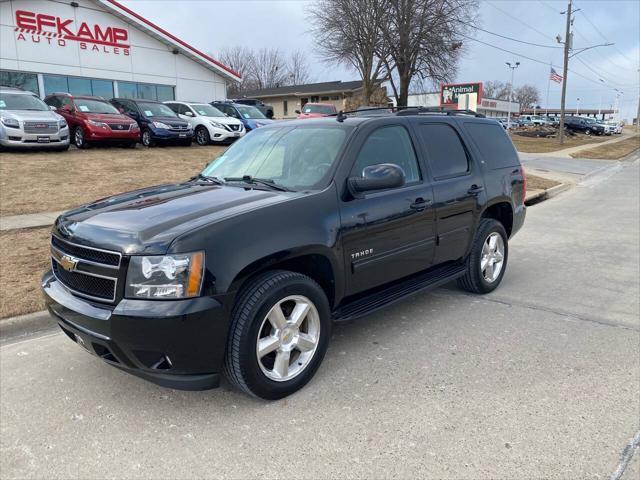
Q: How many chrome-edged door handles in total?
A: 2